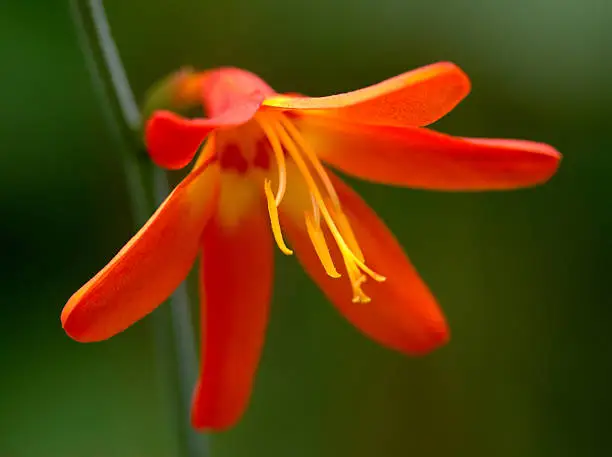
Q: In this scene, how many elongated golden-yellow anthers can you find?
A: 3